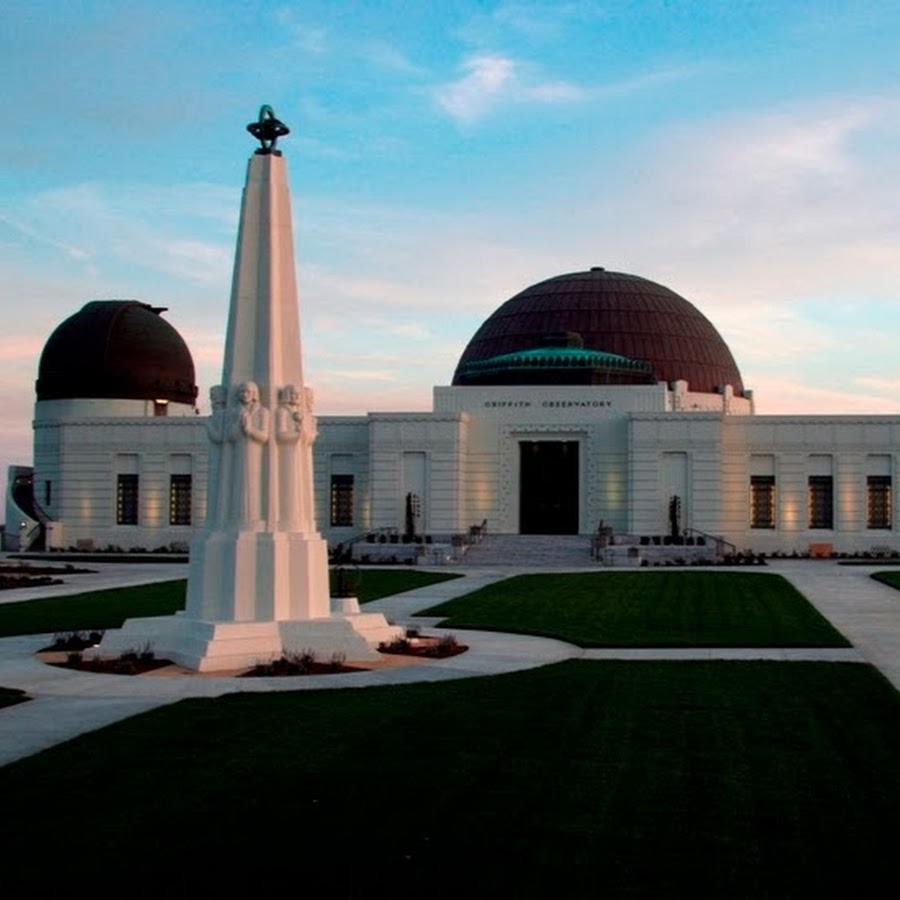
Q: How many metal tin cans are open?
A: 0